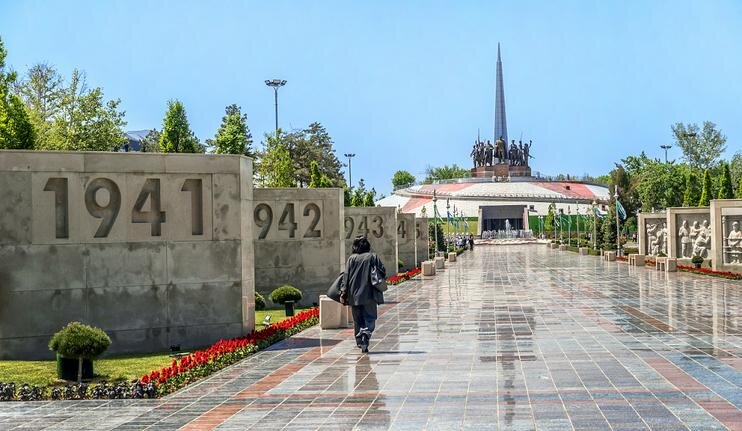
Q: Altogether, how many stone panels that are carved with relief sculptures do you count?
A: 3